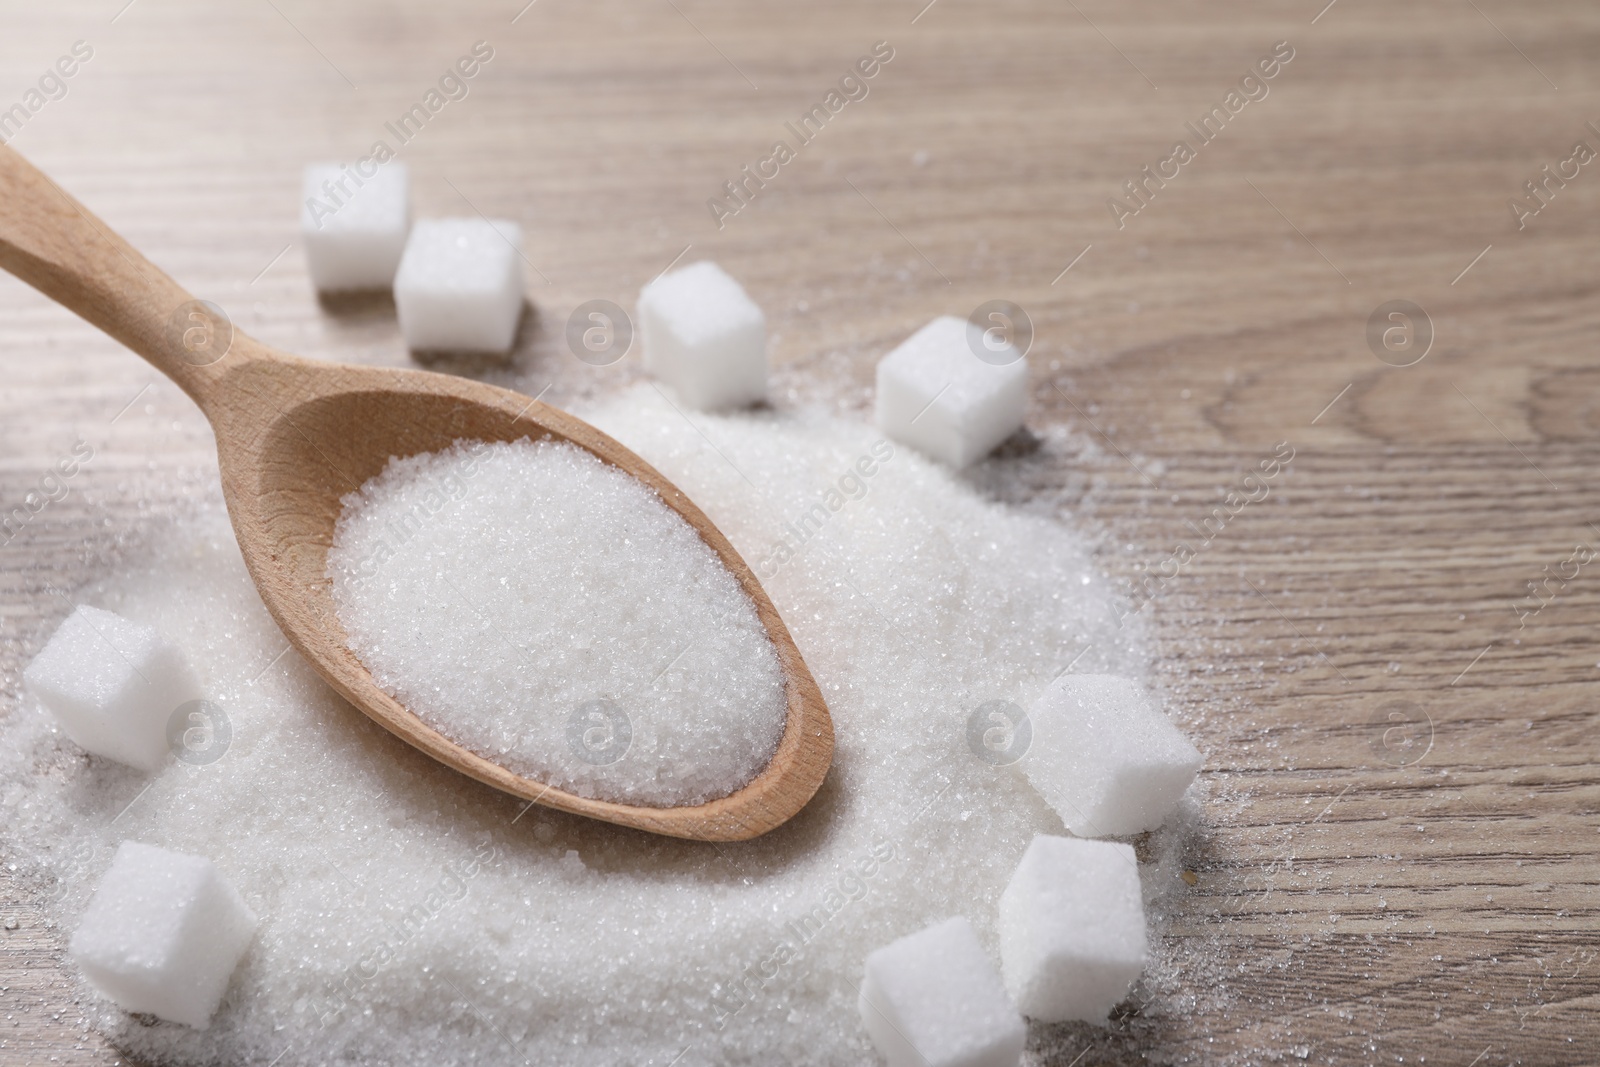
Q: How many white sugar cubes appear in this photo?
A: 9